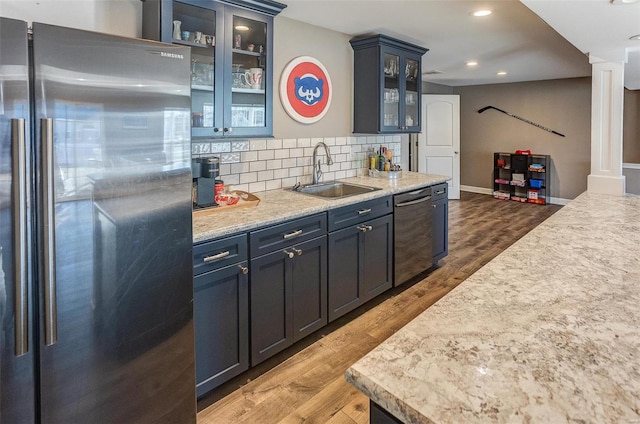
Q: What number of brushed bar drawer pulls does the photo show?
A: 4